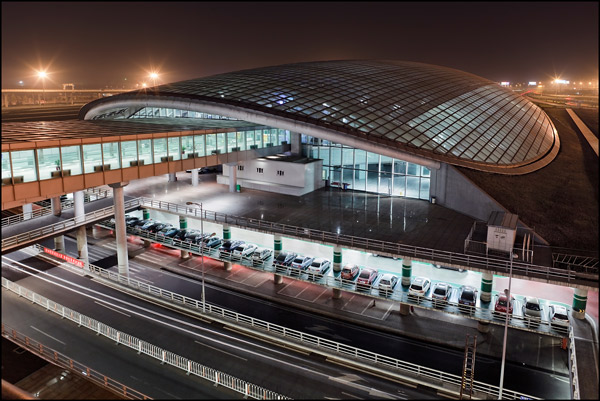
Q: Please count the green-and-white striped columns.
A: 8